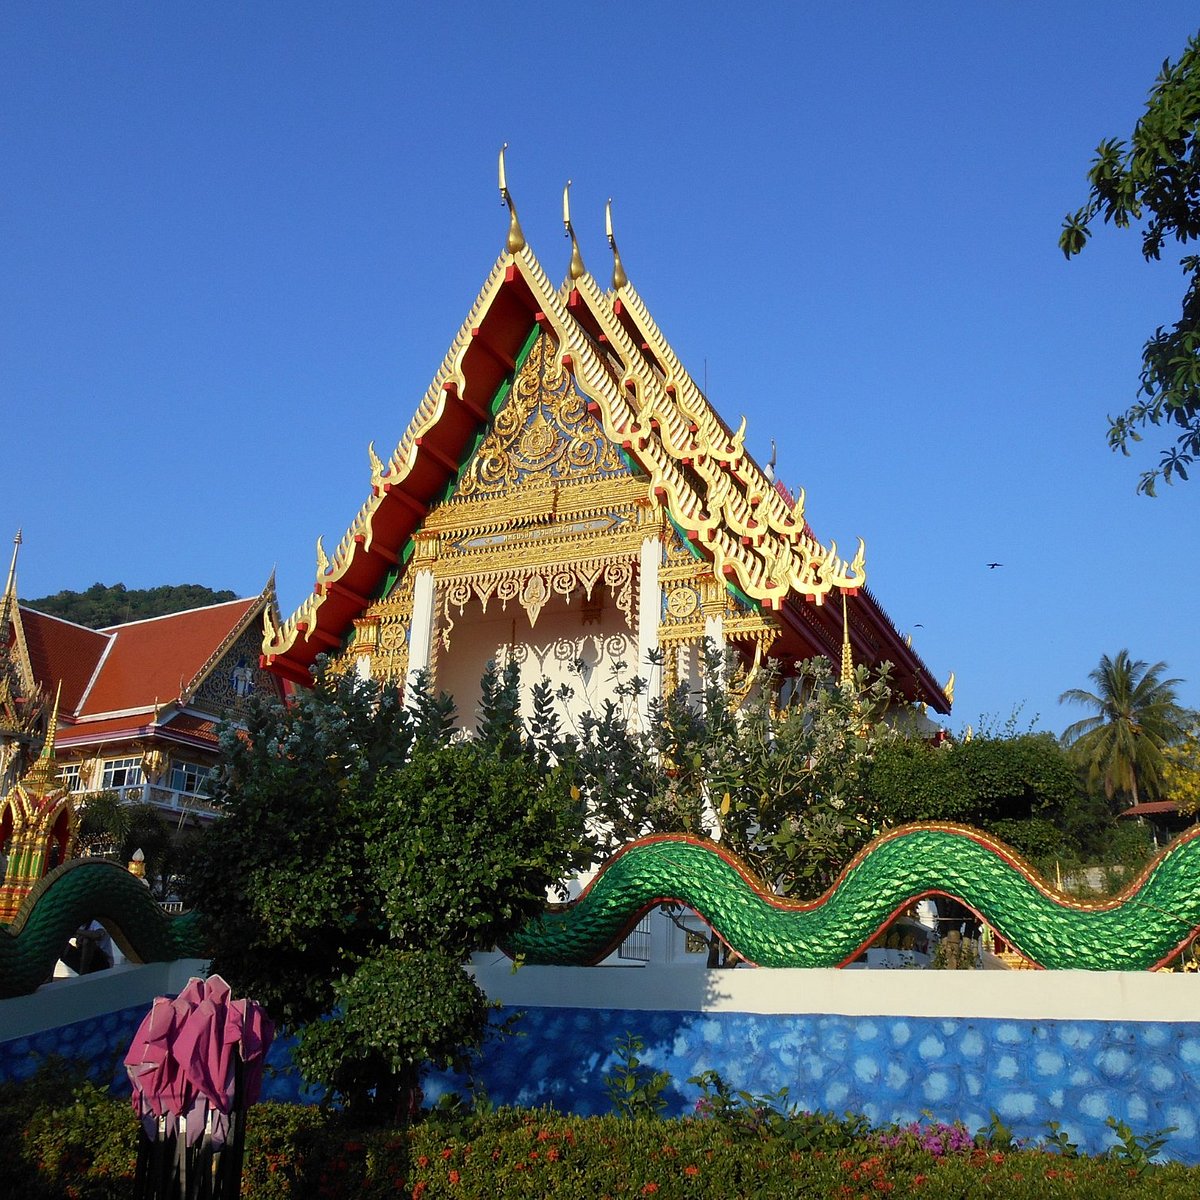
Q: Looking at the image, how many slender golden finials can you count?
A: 3